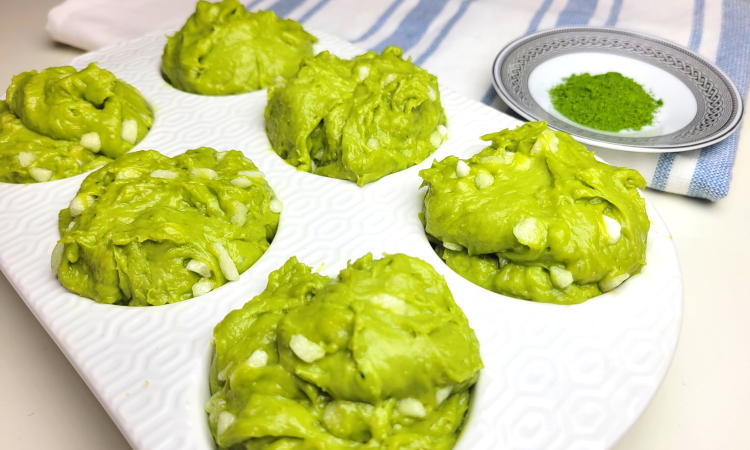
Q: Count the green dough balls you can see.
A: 6